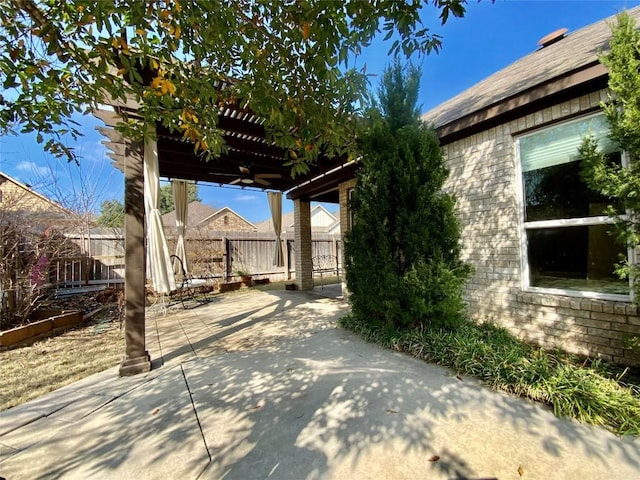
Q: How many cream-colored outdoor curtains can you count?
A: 3